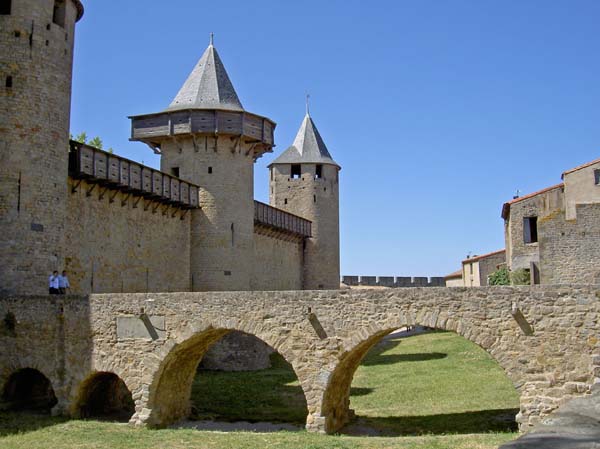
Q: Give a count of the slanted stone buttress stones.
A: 3